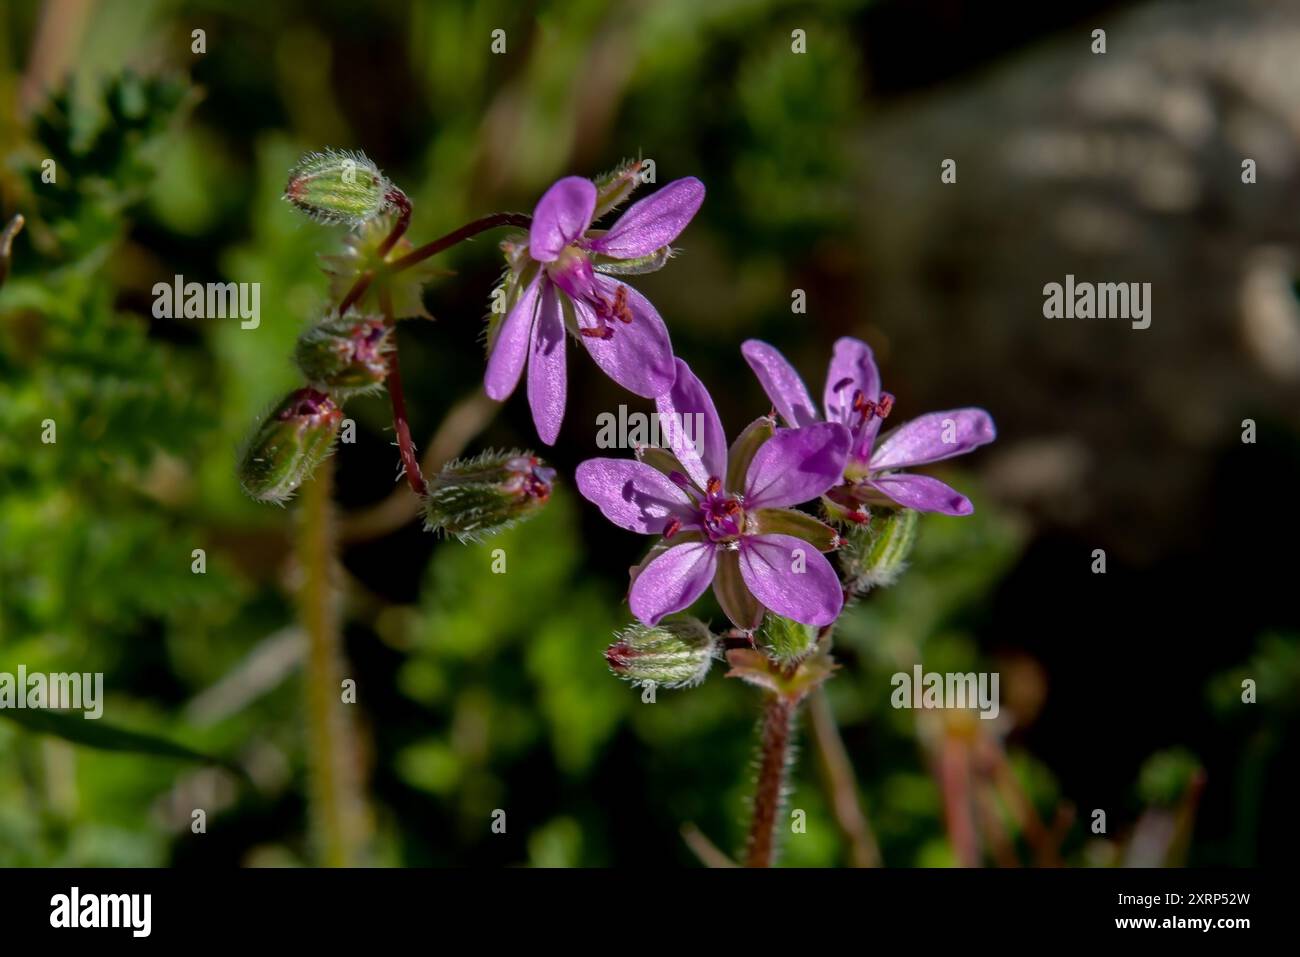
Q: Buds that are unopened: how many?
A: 7